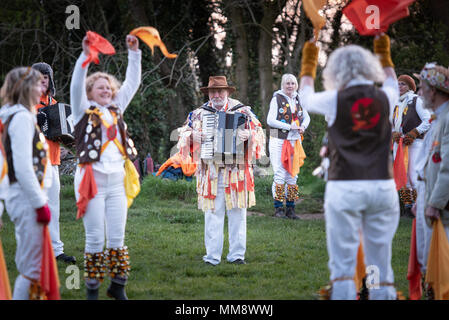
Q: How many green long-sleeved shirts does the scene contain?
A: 0